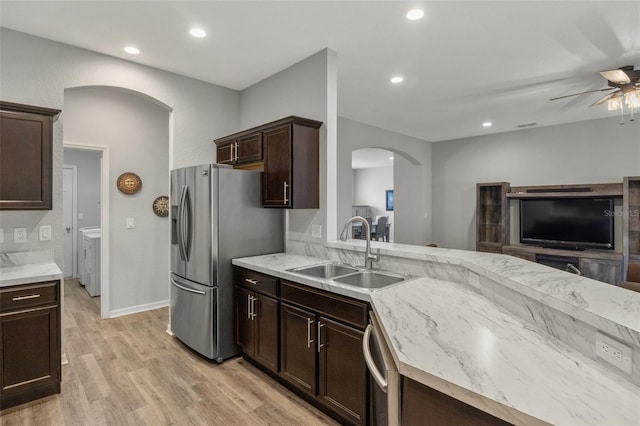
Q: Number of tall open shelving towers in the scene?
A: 2